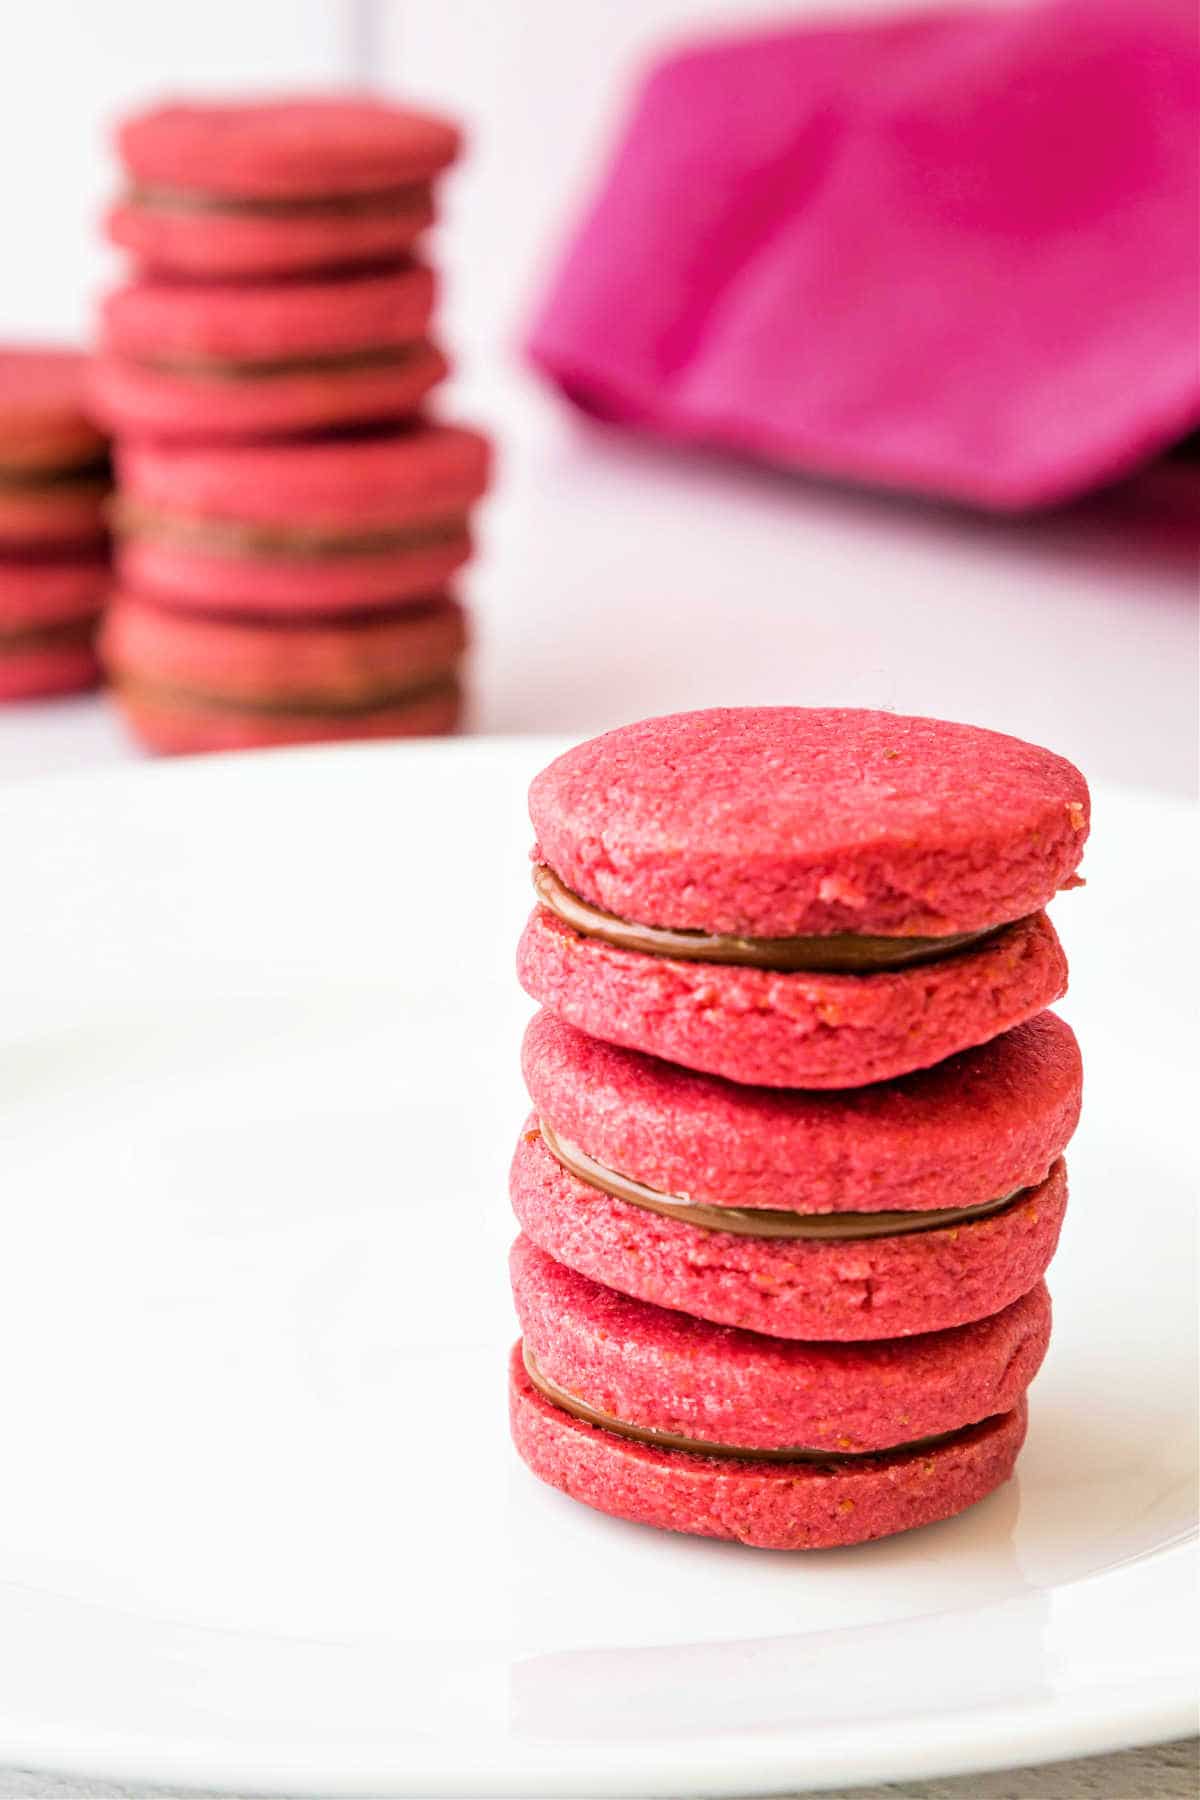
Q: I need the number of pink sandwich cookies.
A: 9